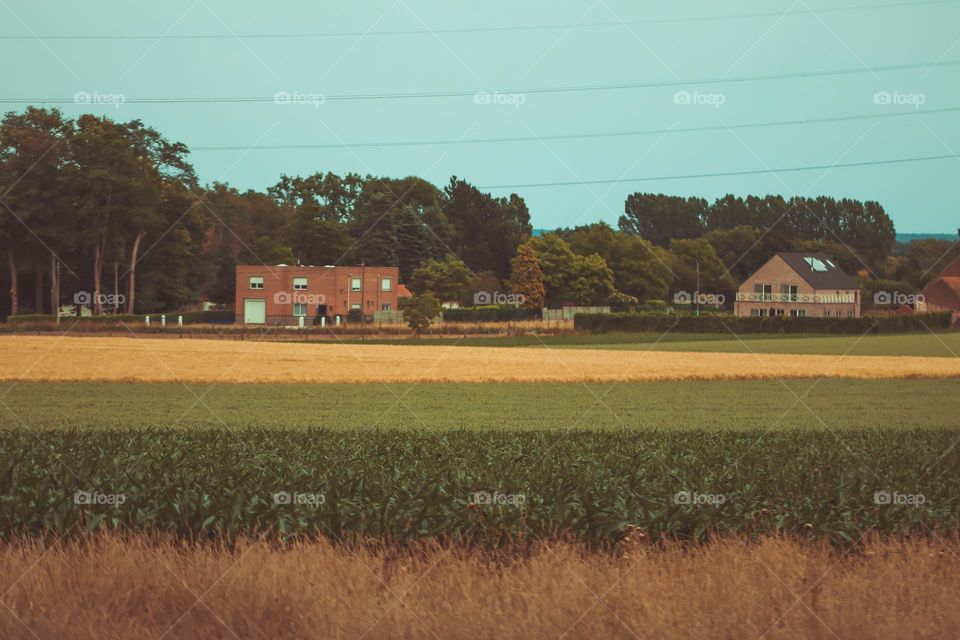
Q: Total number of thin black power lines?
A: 4